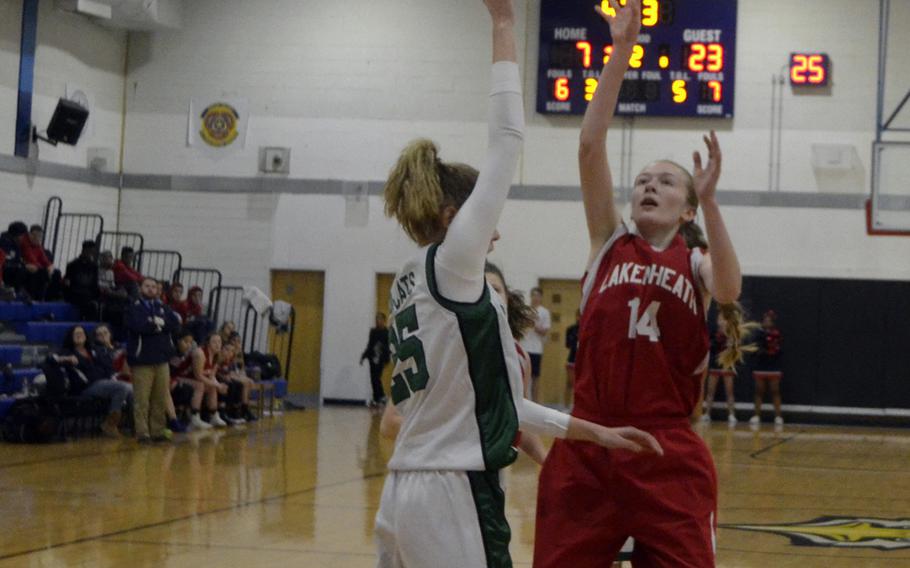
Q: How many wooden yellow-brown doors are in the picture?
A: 3